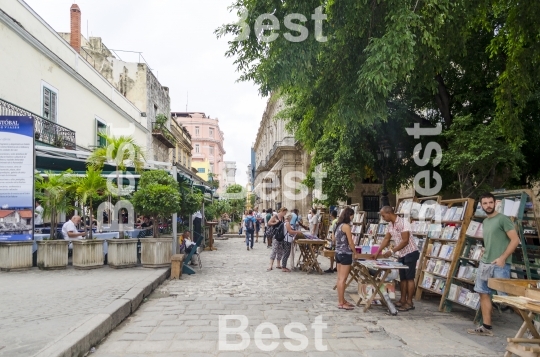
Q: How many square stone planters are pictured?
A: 5